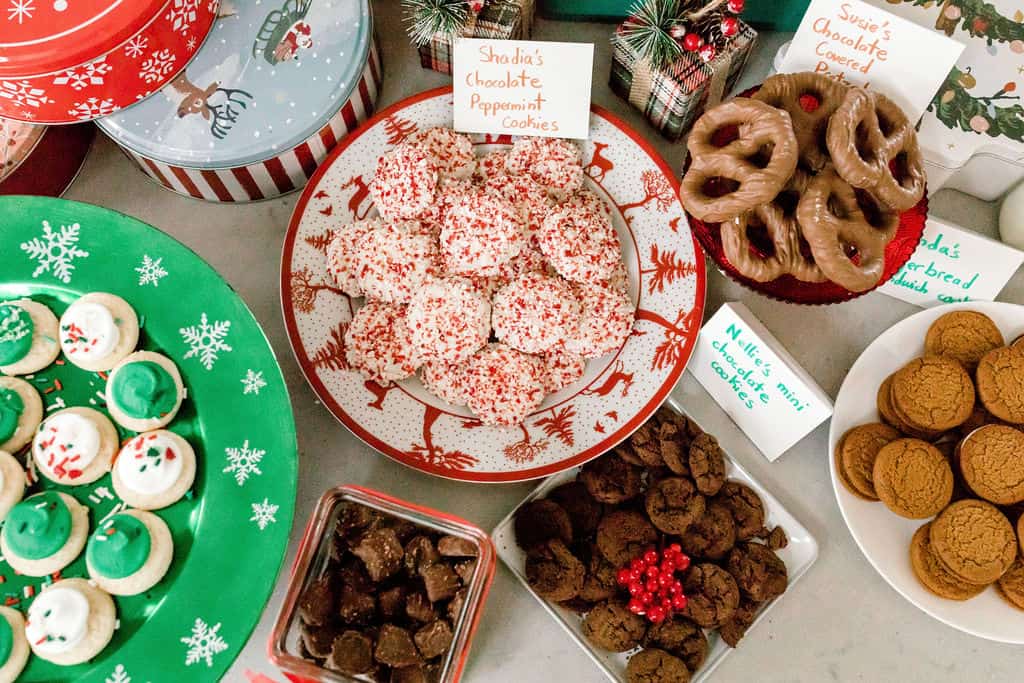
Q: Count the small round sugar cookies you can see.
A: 11